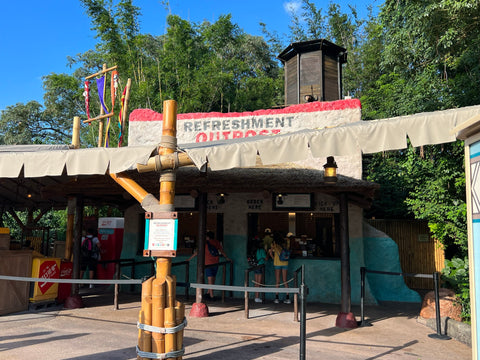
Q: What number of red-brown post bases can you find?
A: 3